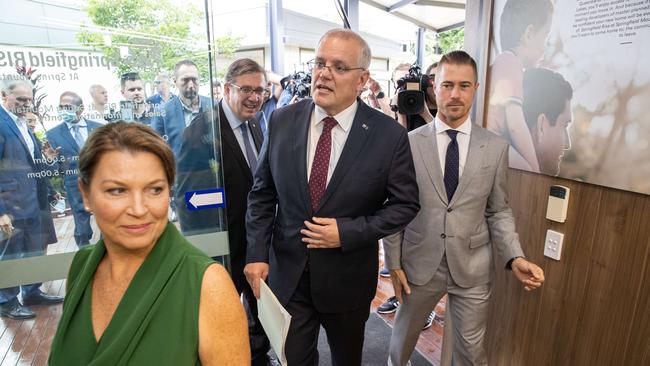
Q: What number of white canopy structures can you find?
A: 1